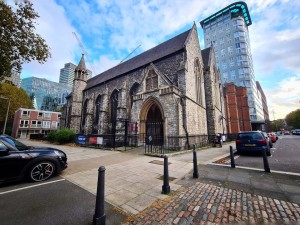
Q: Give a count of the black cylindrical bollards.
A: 5